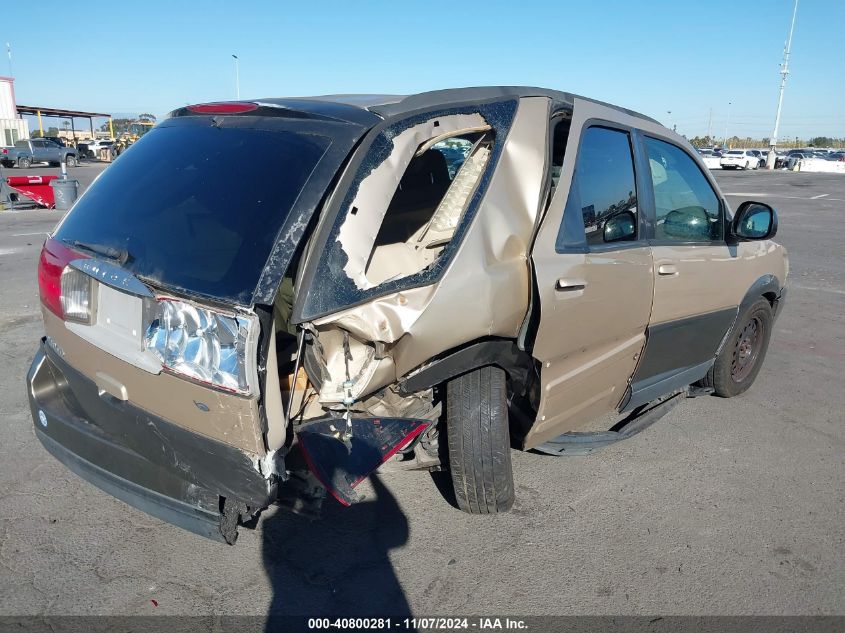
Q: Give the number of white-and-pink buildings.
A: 1